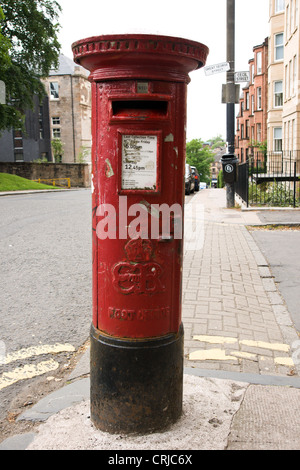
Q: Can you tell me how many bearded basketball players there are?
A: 0